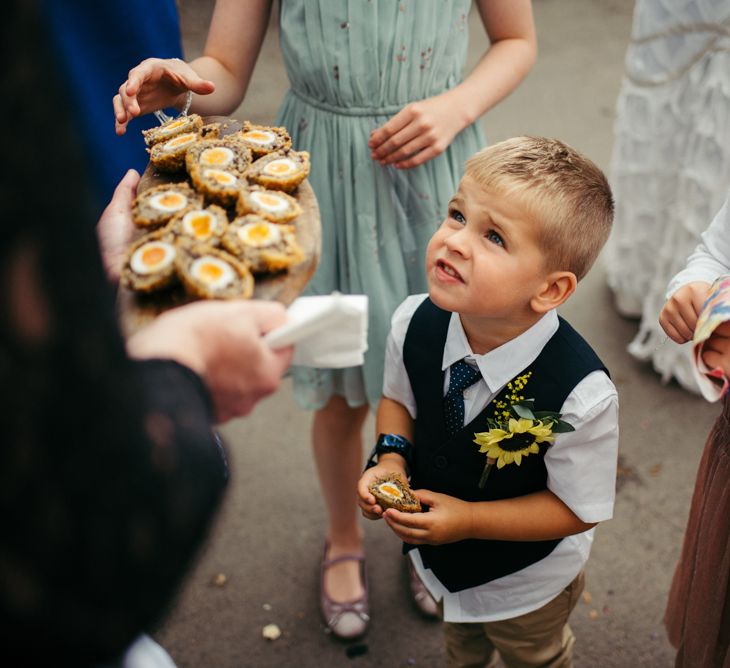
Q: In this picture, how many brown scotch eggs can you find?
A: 13